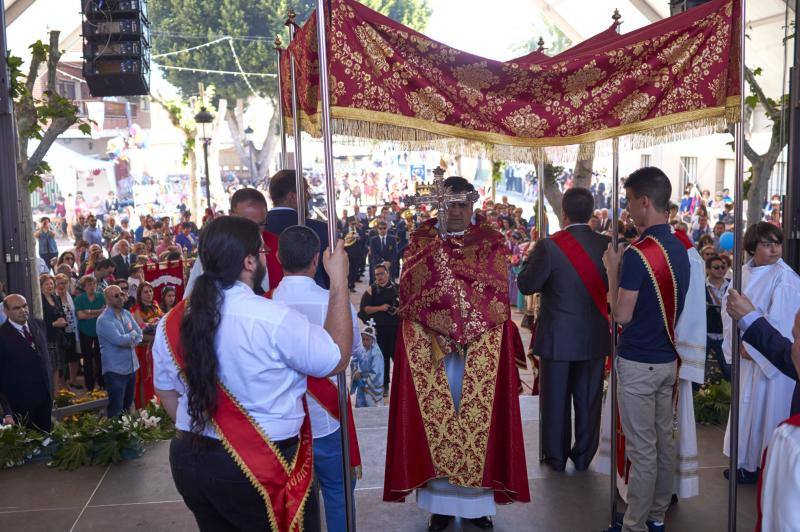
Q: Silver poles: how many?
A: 6